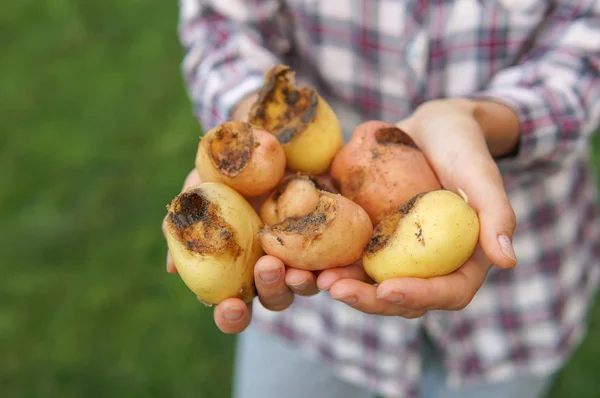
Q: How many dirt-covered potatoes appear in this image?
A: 6